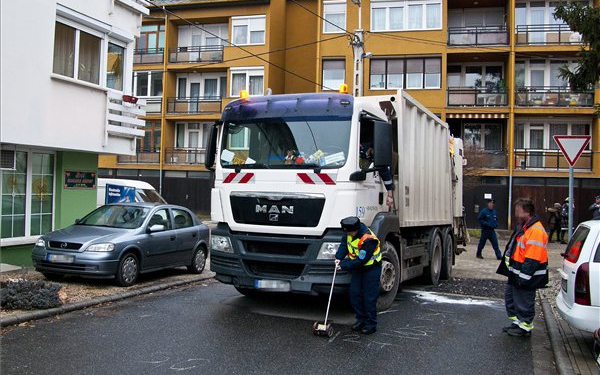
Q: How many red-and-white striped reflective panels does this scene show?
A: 2